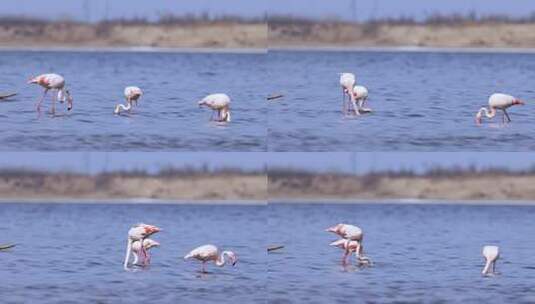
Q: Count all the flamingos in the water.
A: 12